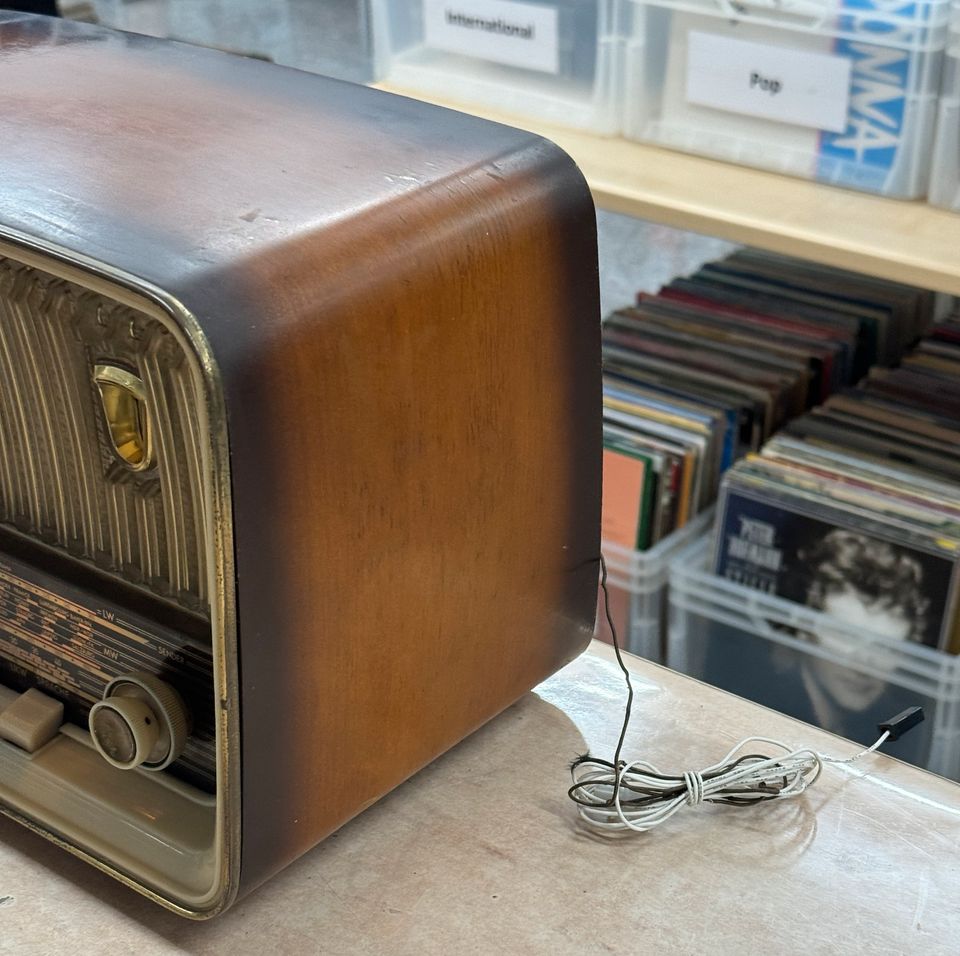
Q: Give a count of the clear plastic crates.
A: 5